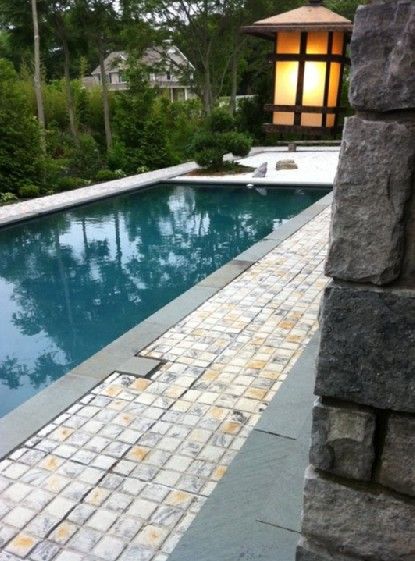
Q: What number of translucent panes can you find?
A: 9